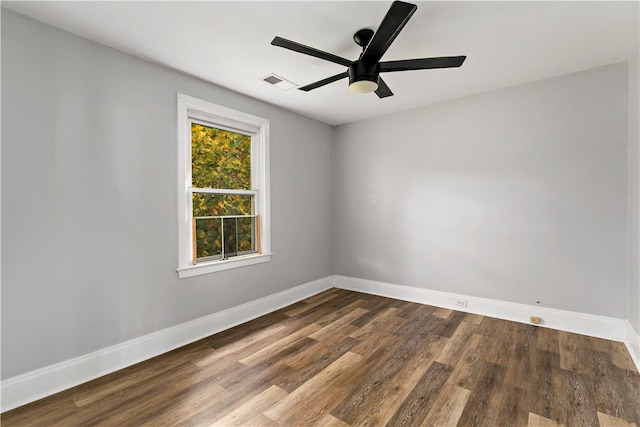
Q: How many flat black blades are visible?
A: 5